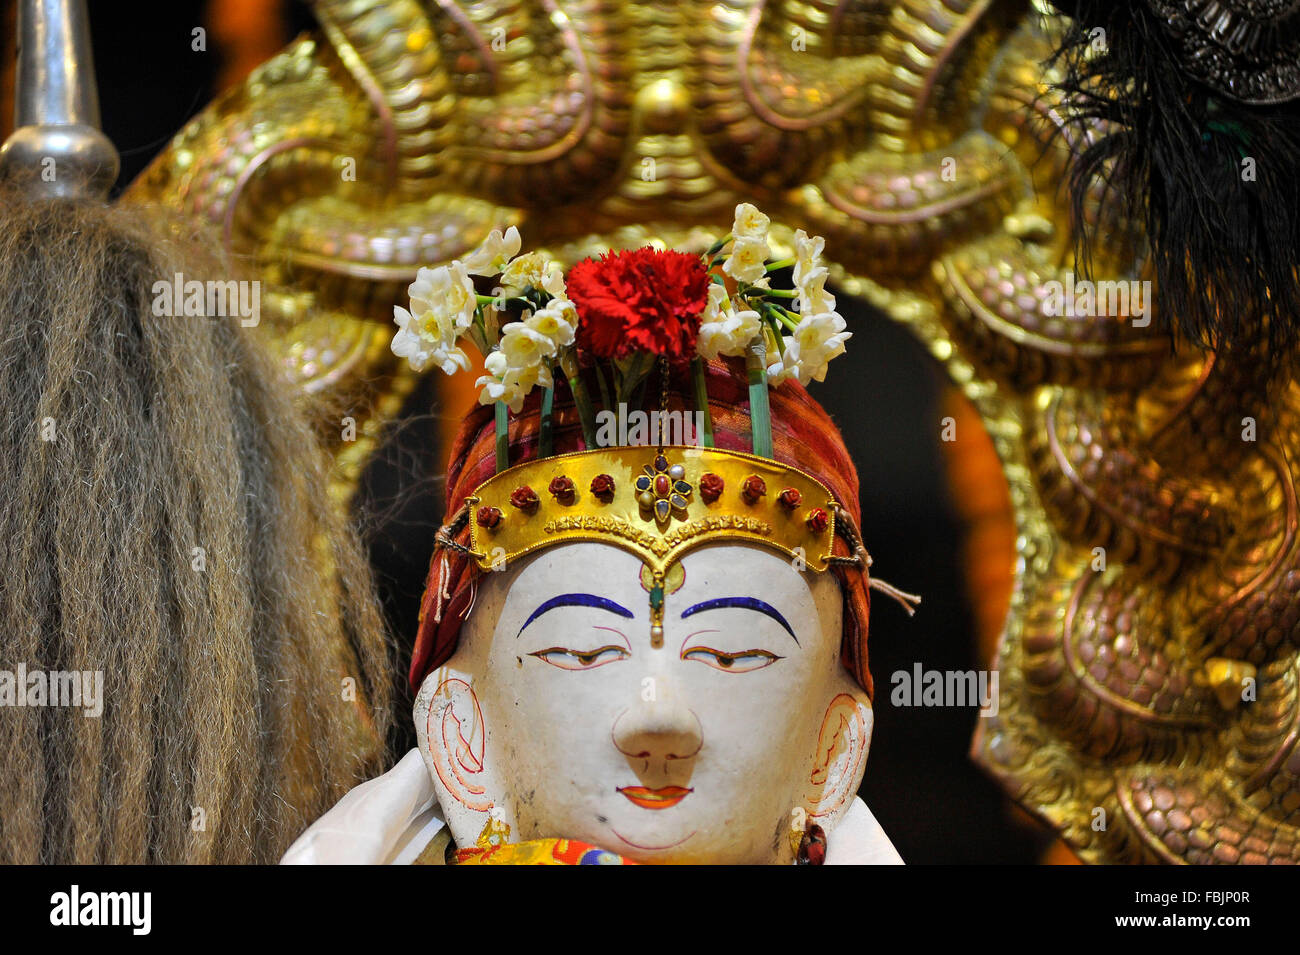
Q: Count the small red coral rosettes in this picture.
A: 8